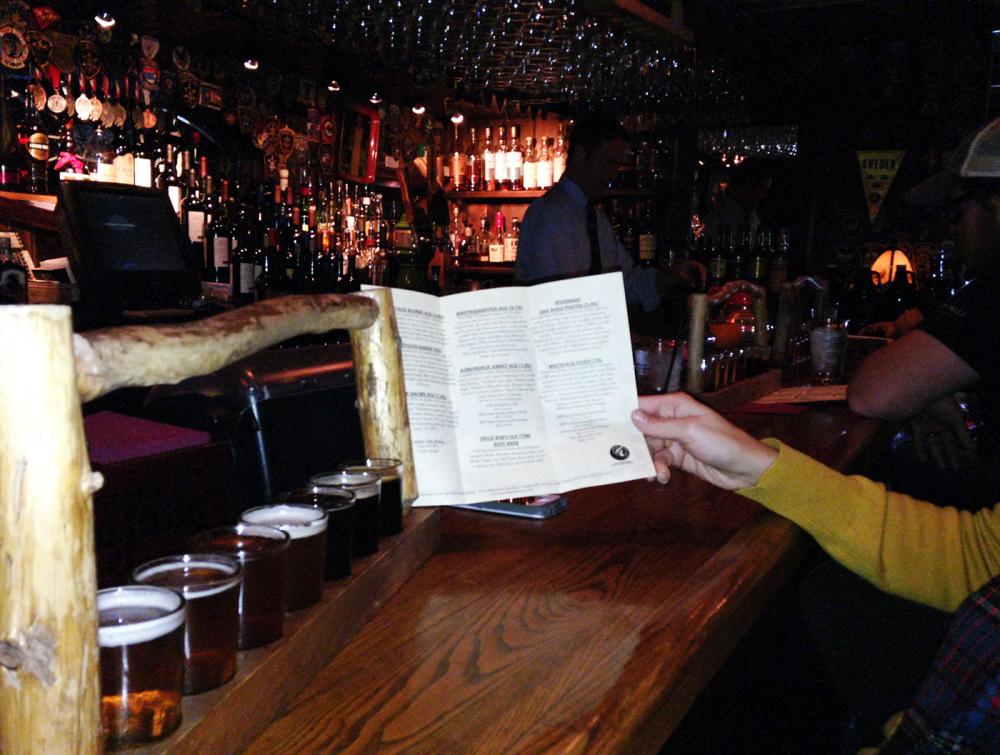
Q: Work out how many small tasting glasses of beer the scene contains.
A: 7